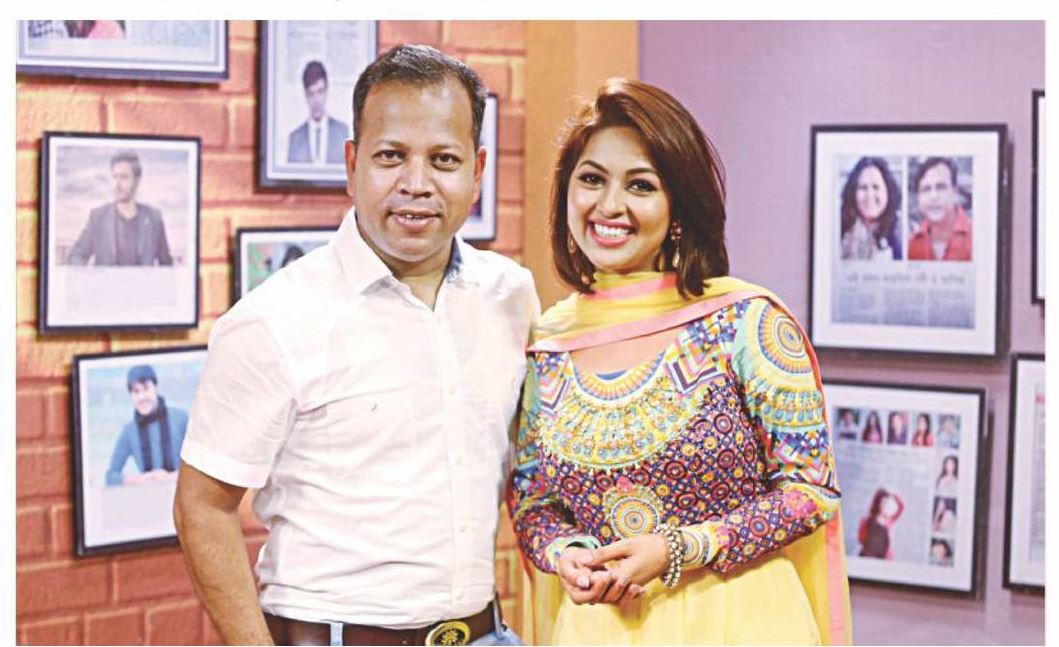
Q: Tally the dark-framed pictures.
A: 10